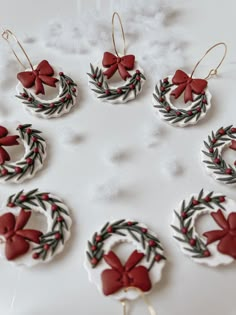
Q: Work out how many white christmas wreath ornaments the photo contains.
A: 8